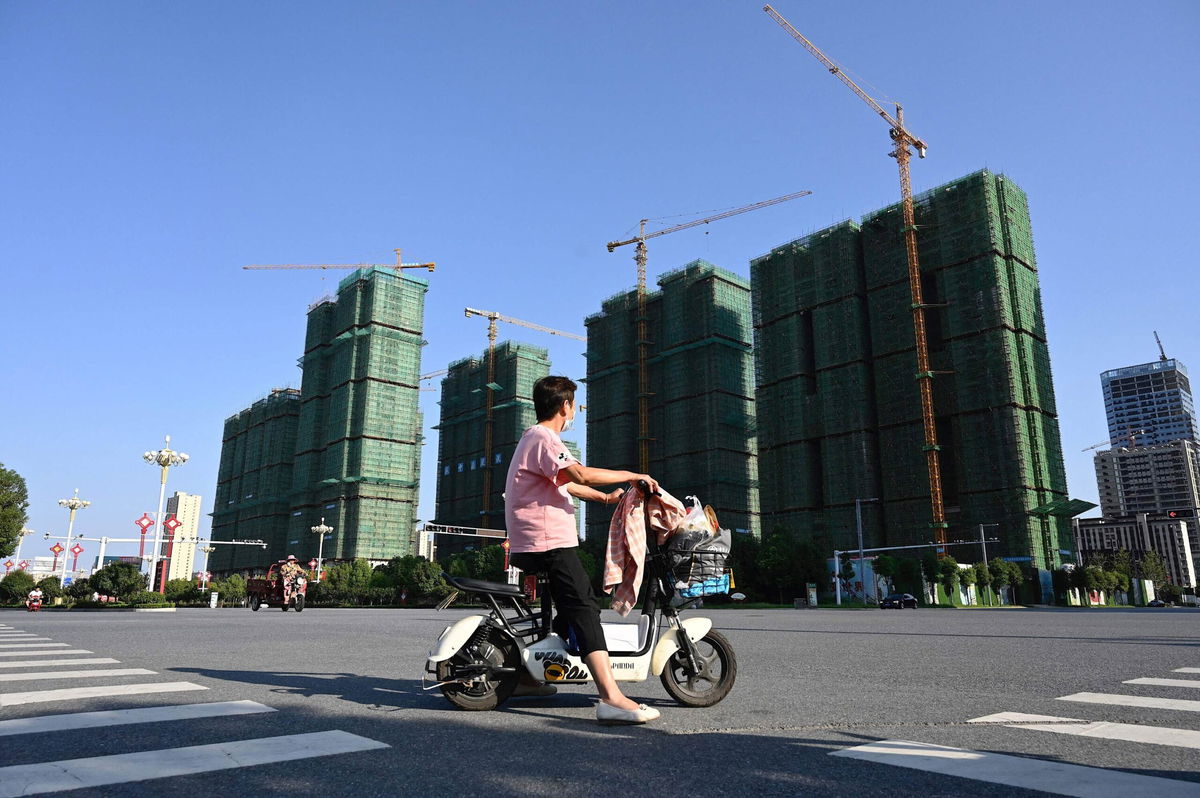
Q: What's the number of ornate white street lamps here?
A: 5